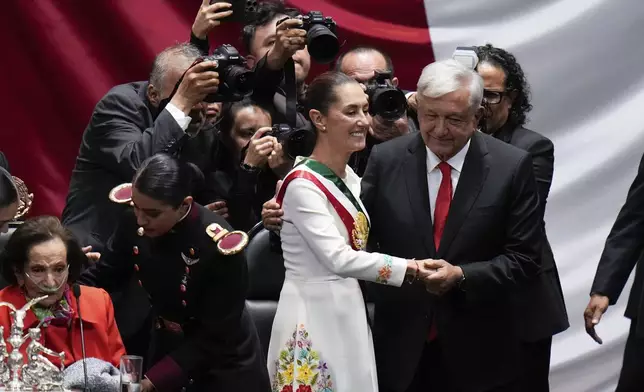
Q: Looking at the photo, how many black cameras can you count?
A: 4